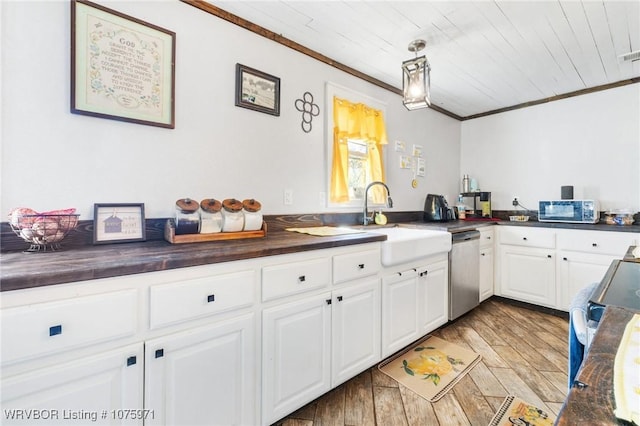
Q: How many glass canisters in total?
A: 4